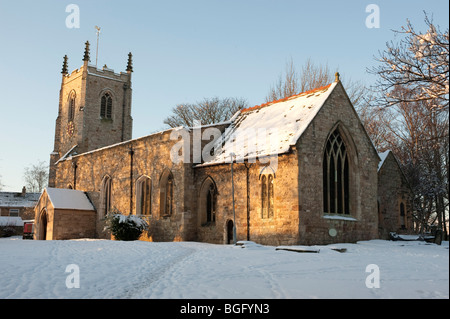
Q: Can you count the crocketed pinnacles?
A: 3